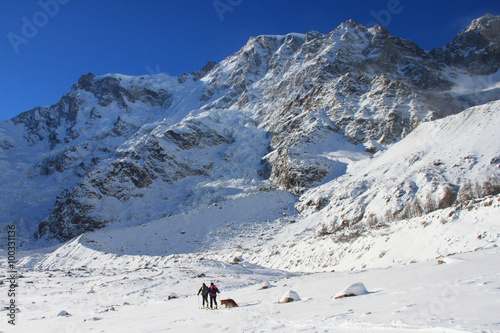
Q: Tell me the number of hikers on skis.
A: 2